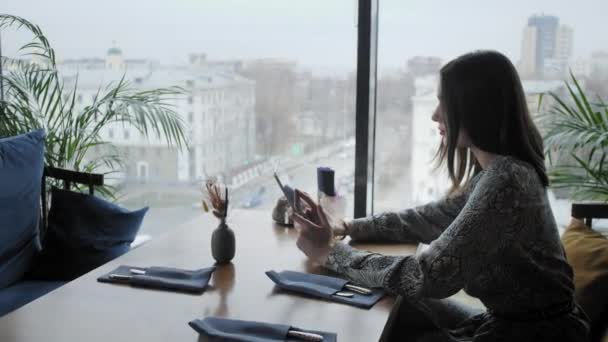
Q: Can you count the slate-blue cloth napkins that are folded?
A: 3